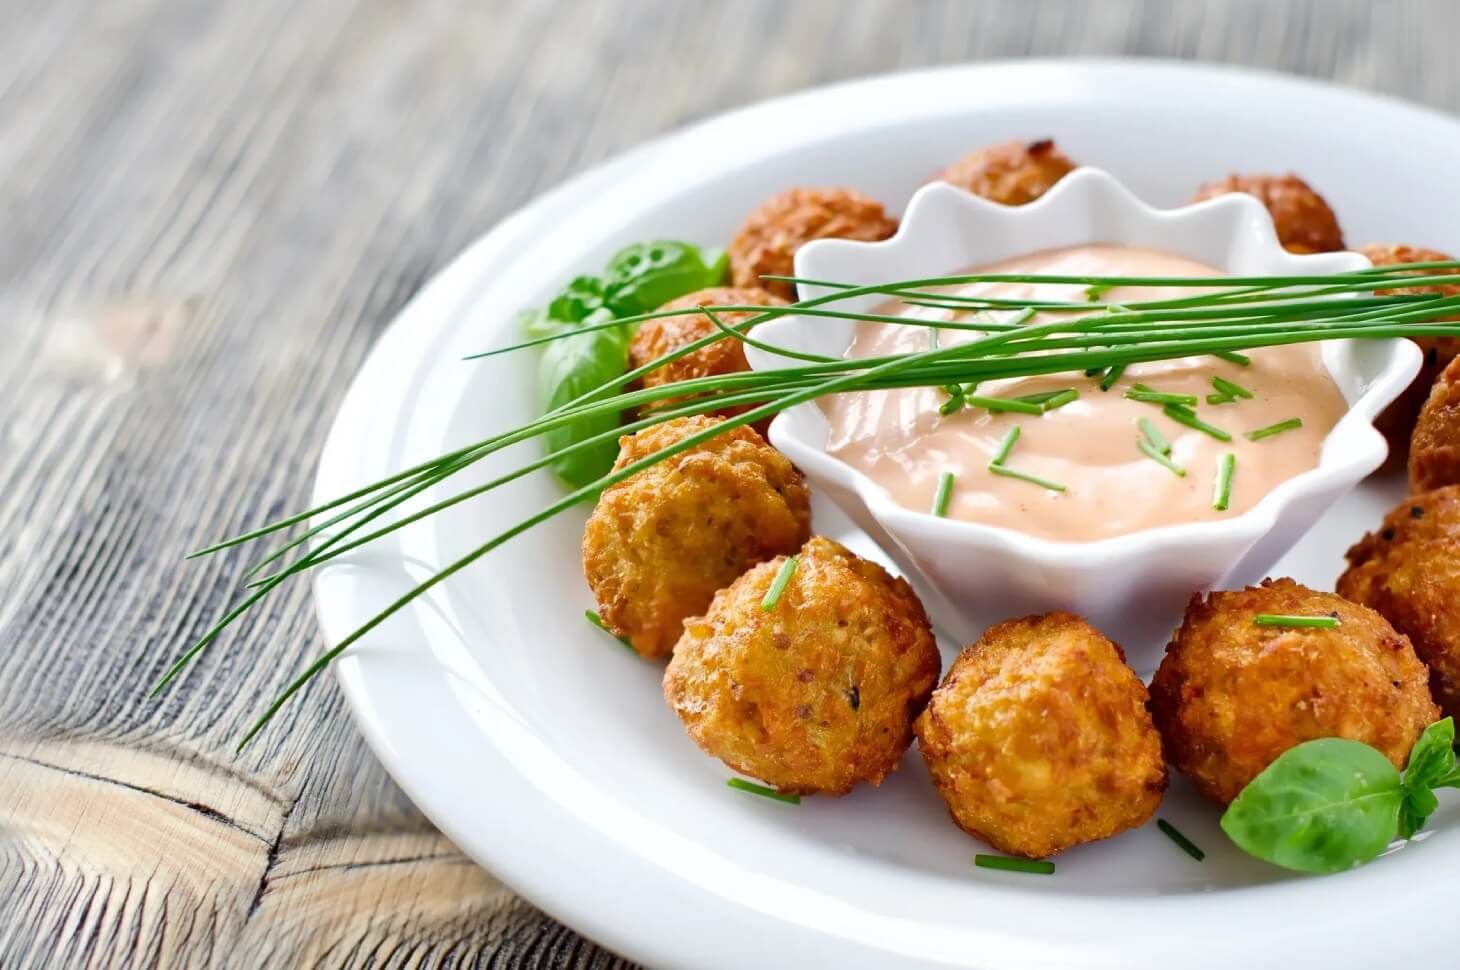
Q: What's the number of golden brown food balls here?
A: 11